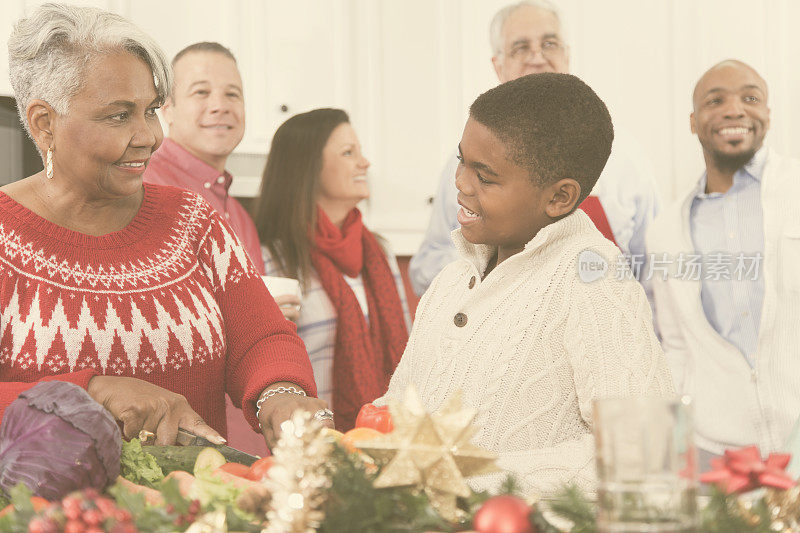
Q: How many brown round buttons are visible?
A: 2